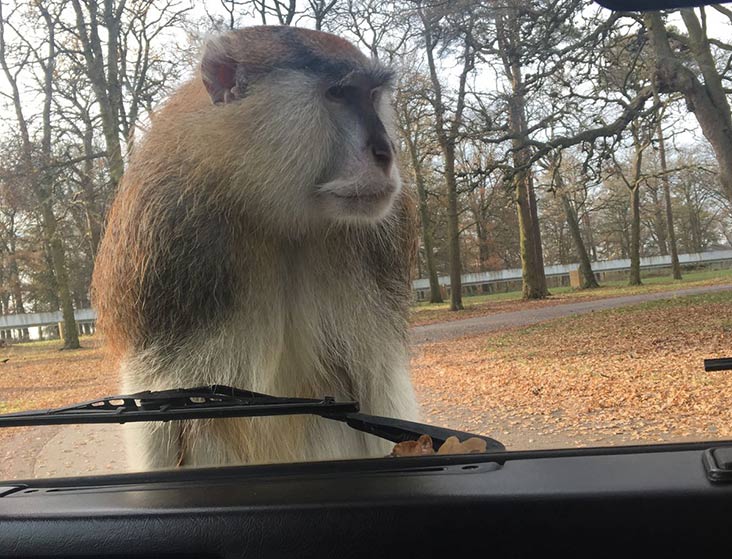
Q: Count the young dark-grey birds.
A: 0